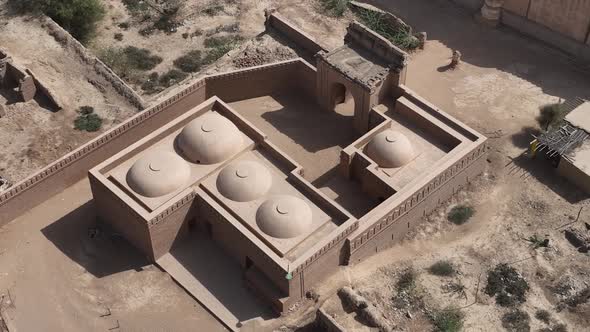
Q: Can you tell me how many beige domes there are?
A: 5